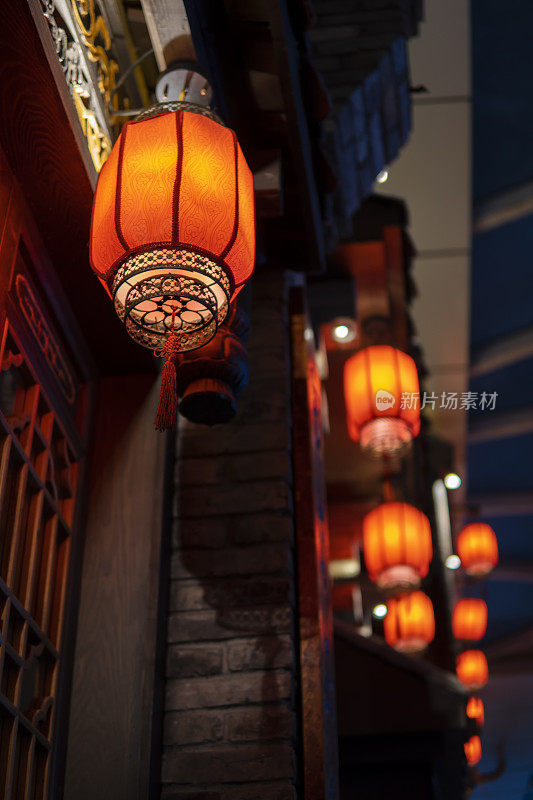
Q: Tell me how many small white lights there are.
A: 5